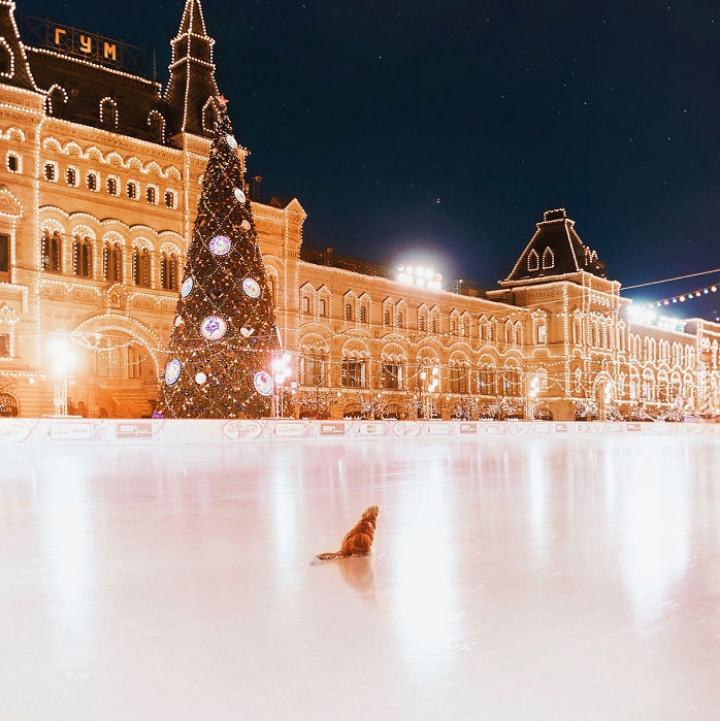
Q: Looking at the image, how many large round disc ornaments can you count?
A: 8